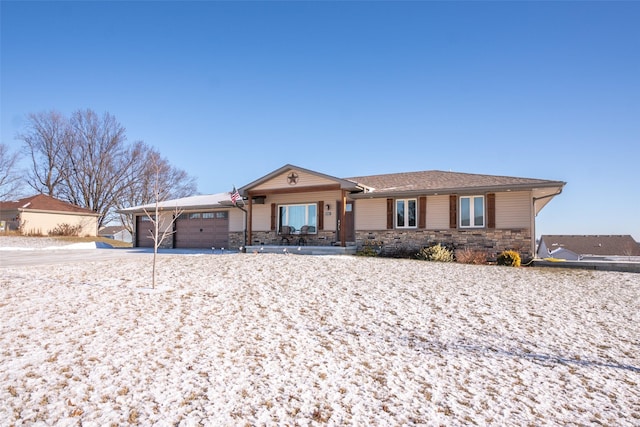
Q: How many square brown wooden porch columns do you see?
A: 2